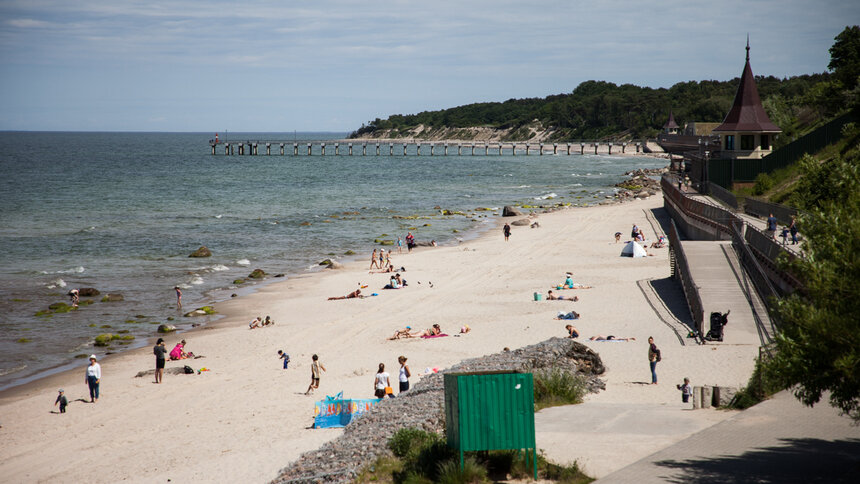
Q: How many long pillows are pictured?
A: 0